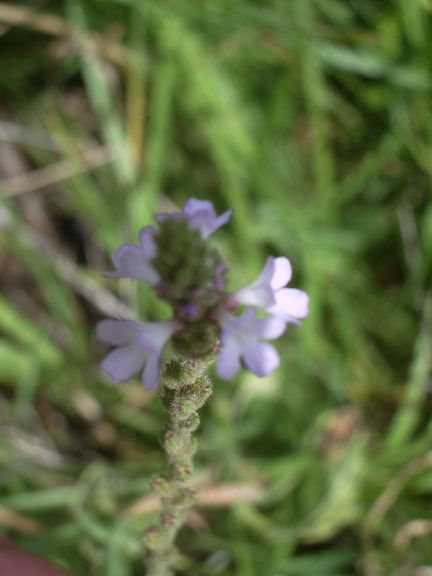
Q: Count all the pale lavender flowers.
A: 5